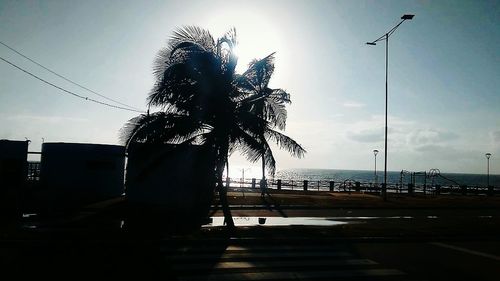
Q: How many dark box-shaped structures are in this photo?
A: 3